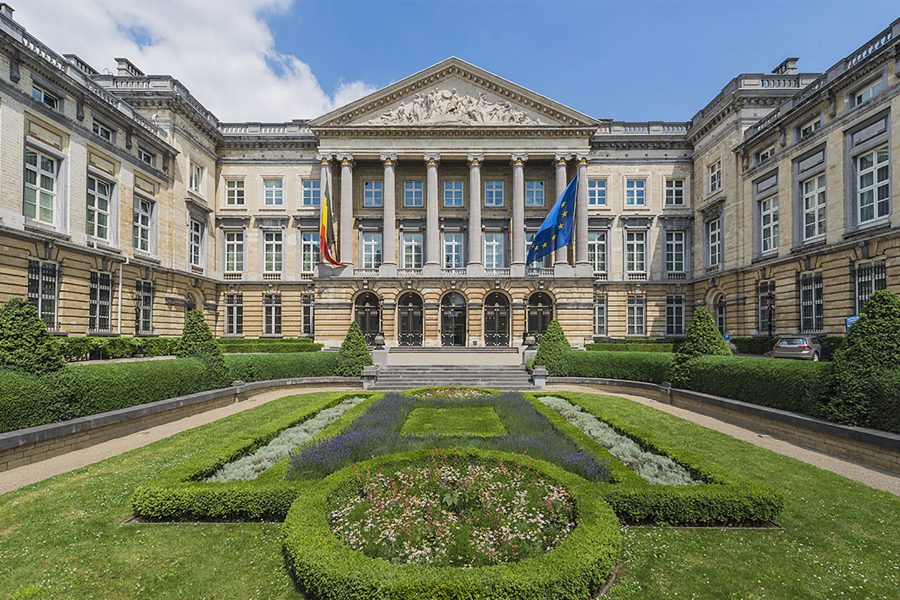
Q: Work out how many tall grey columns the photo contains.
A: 8